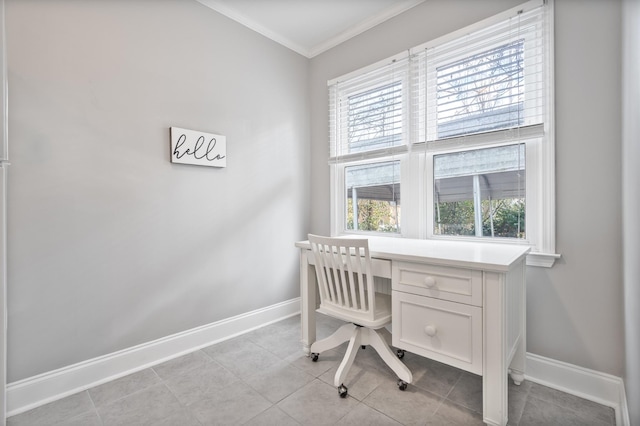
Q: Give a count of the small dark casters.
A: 4